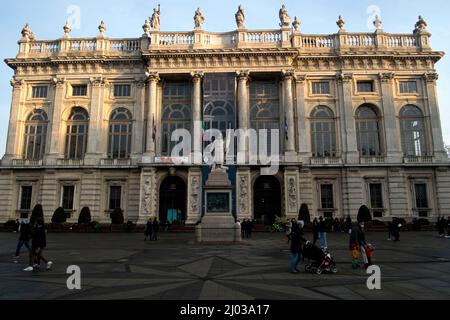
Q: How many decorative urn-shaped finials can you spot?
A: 8